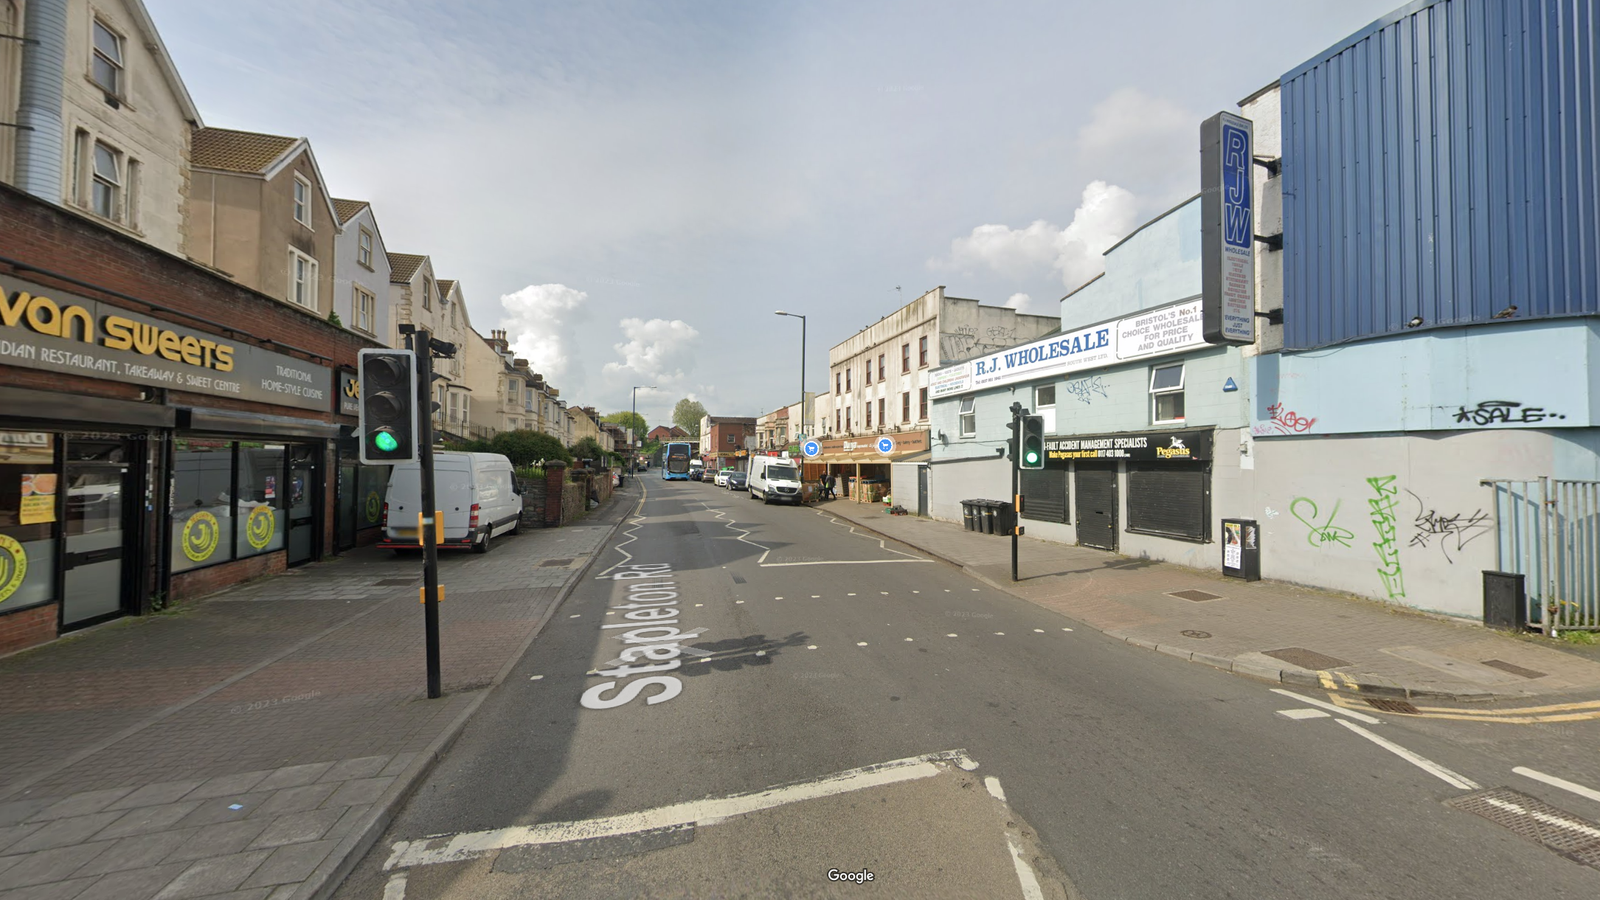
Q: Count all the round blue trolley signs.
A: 2